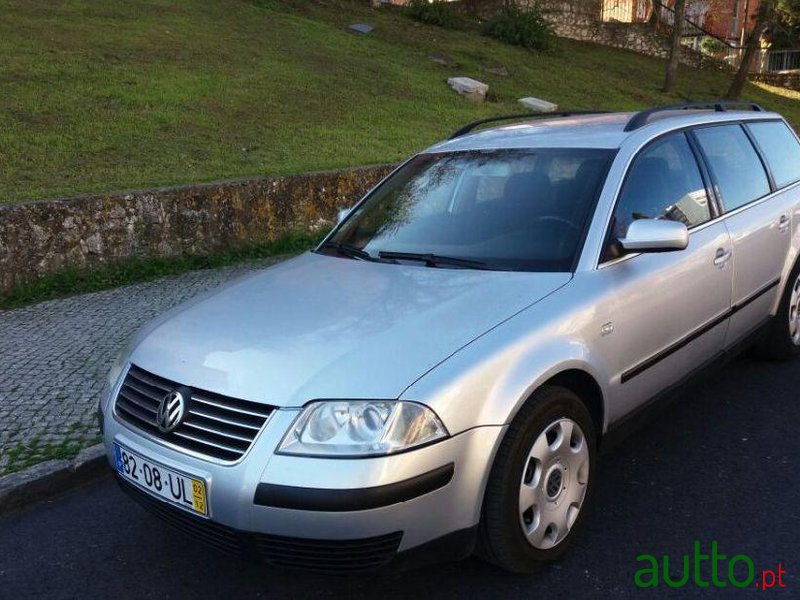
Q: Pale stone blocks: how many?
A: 2